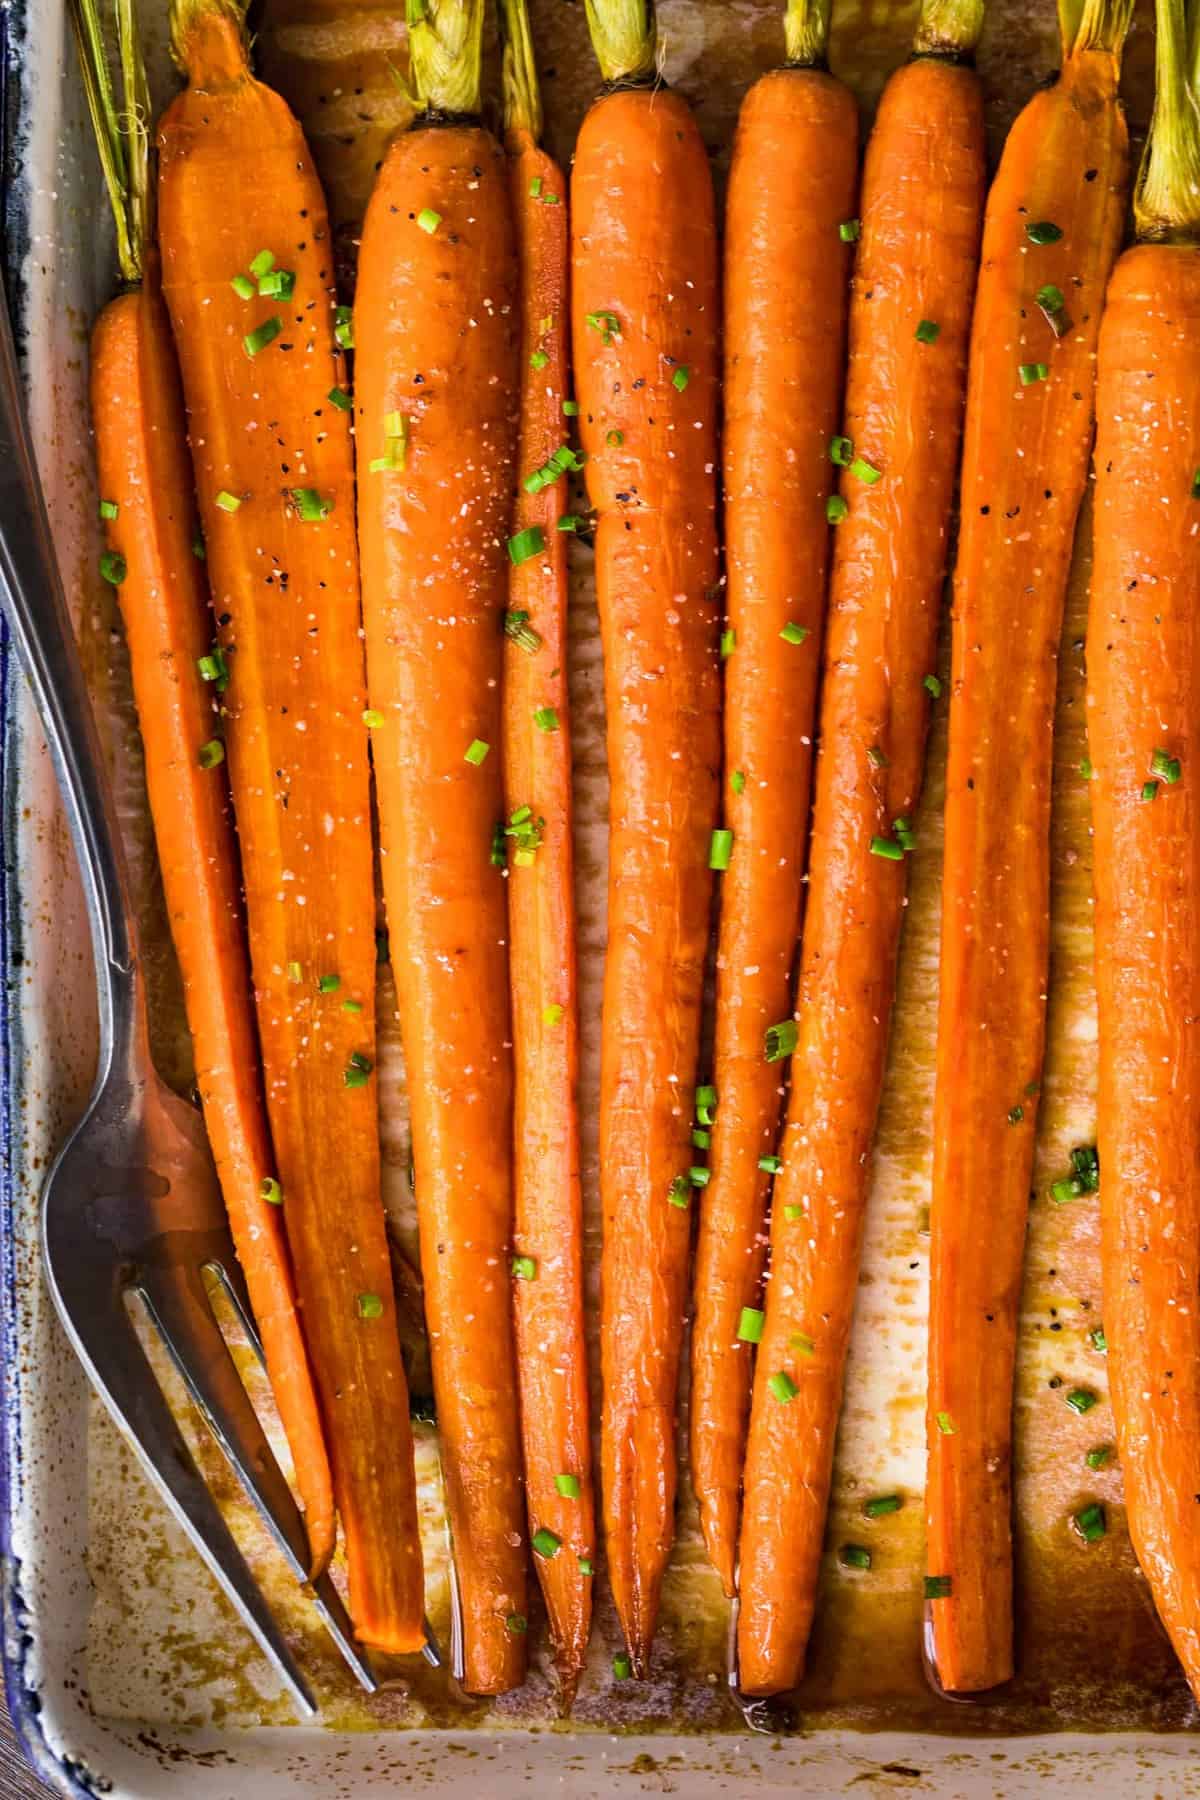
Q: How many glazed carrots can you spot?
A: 9